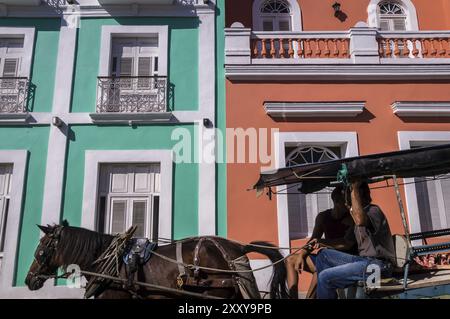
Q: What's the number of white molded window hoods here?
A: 2